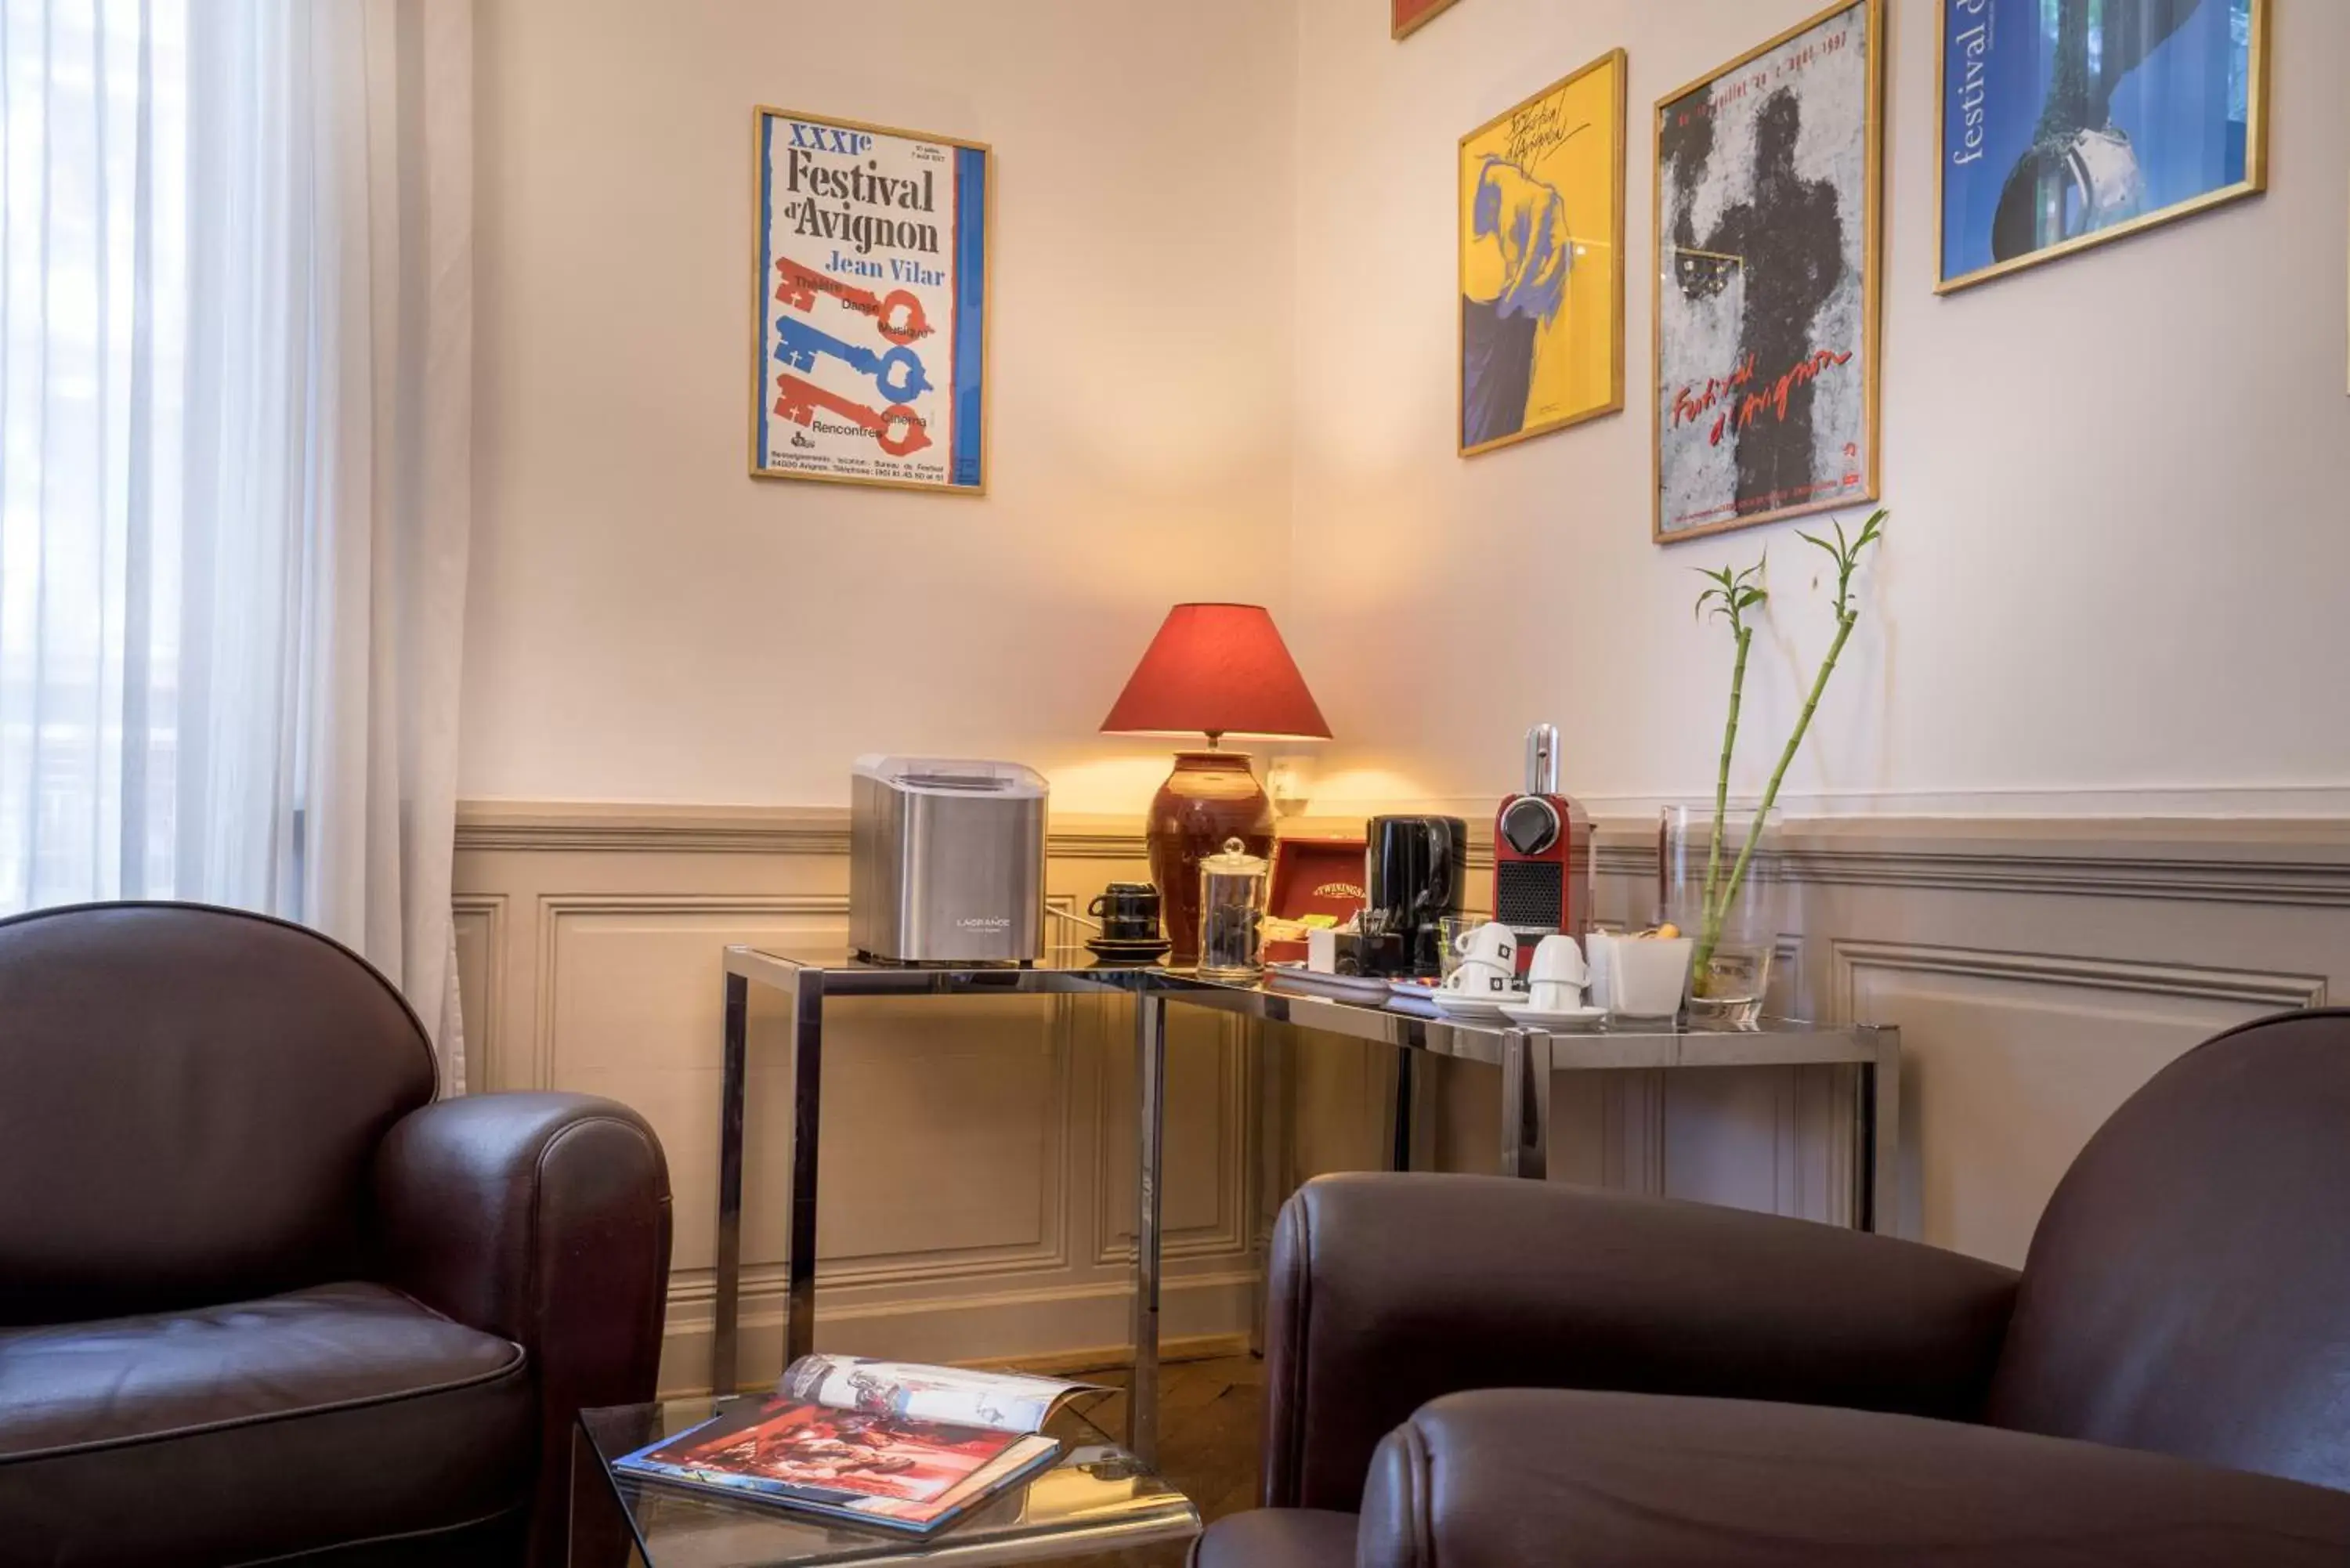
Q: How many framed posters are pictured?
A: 5